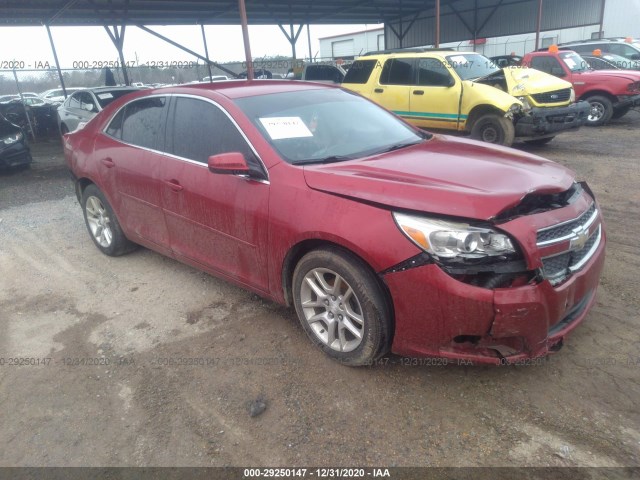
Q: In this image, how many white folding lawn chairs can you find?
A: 0